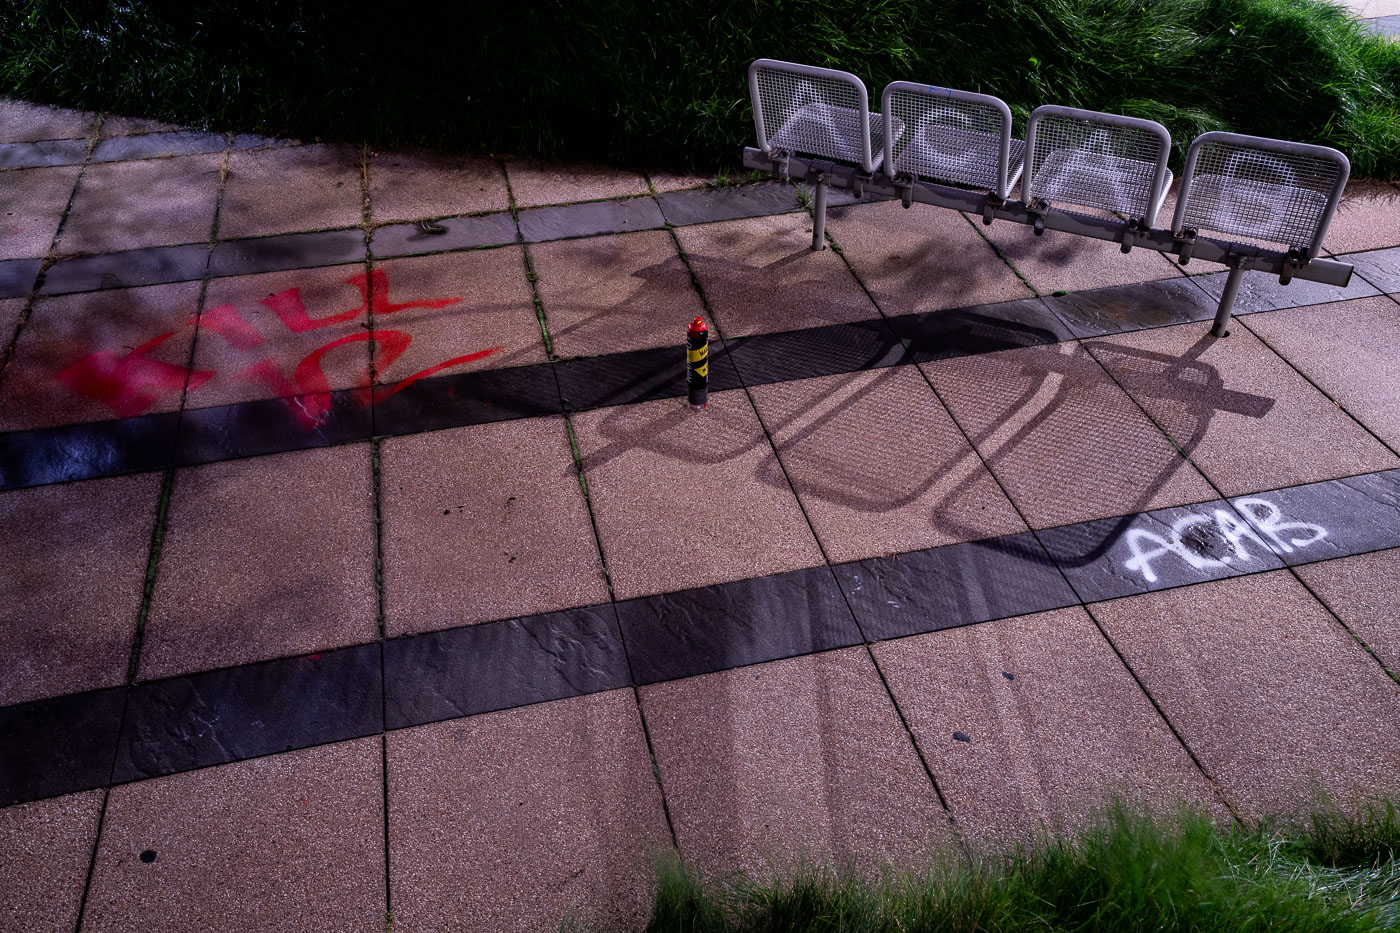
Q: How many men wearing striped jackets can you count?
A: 0